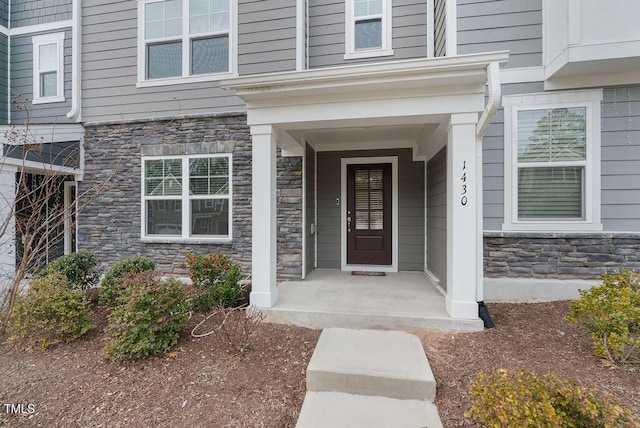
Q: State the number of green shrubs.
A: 7